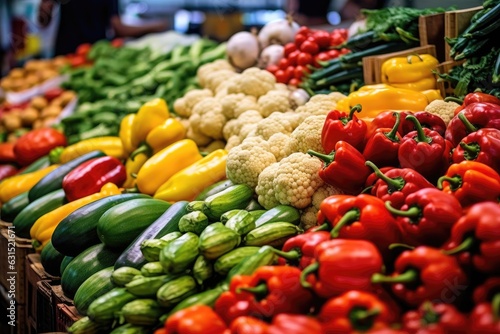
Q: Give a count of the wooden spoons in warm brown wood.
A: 0